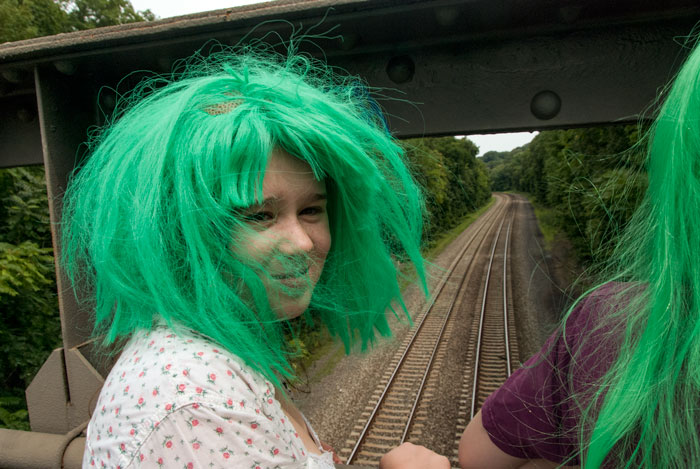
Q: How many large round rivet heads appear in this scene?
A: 2